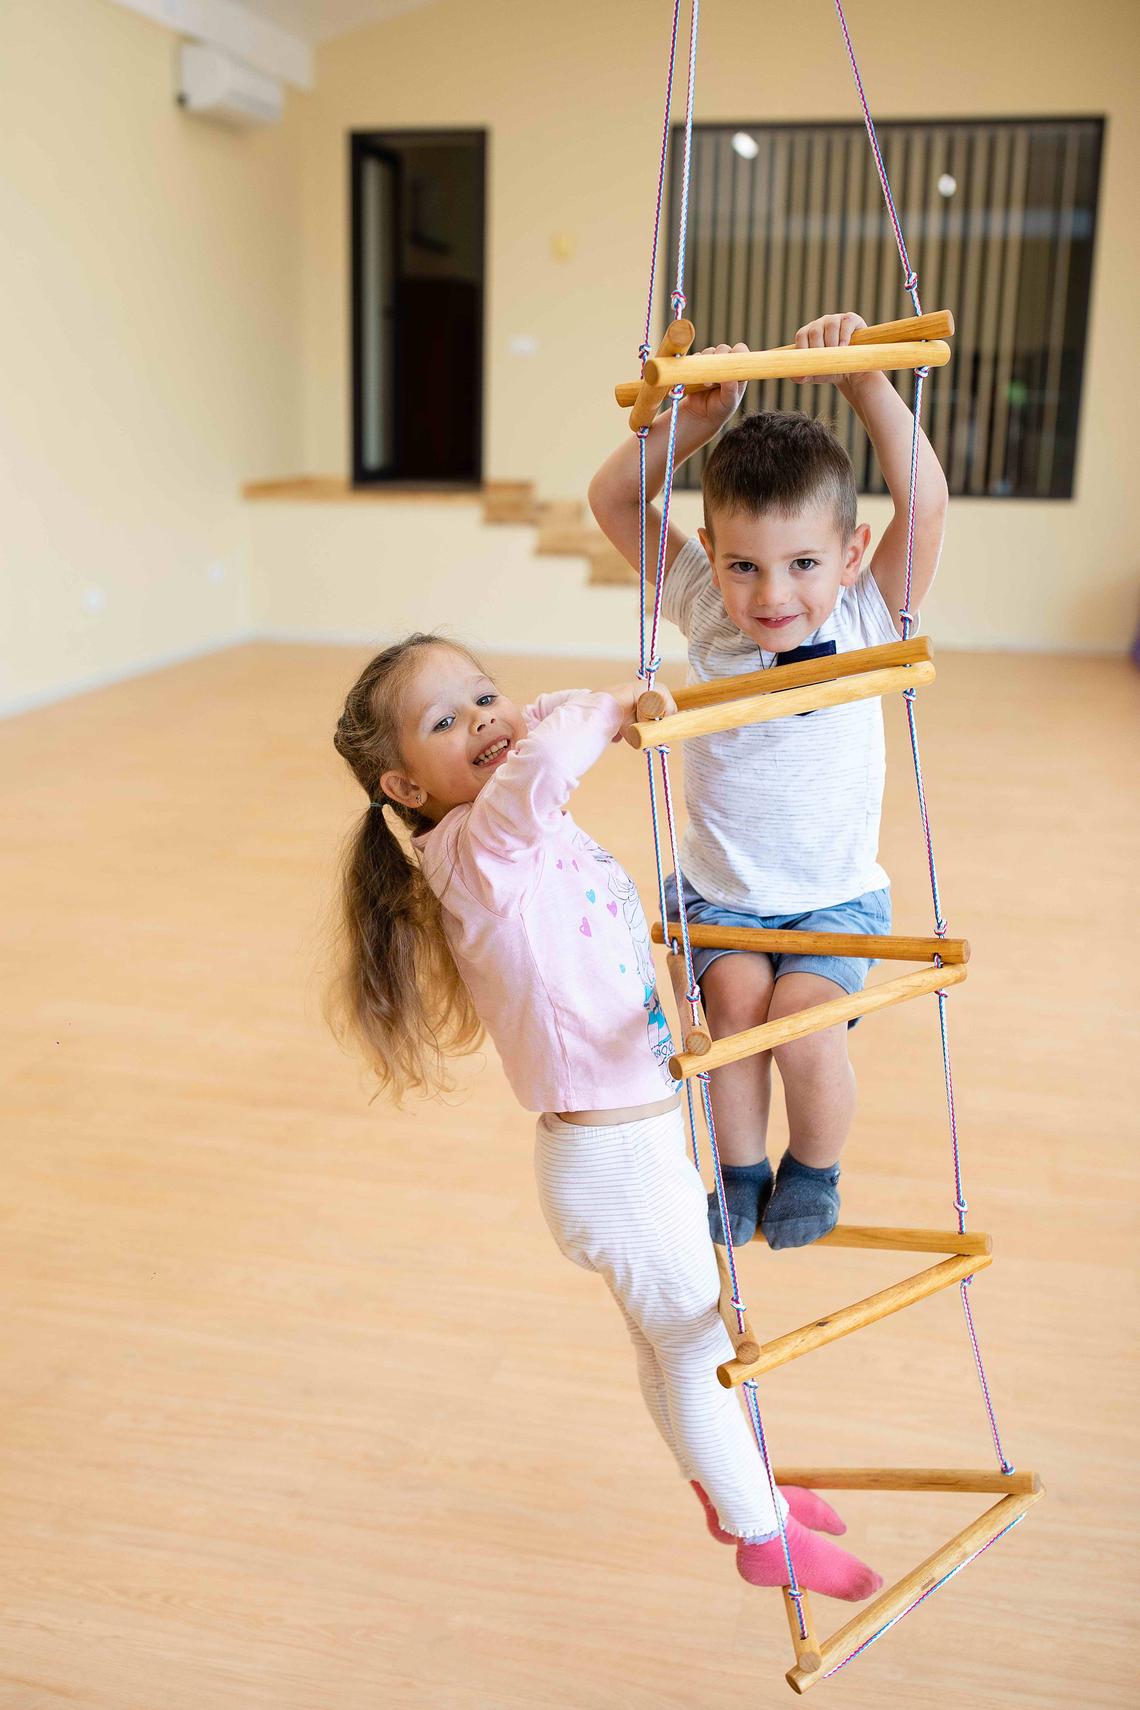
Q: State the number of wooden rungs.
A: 15